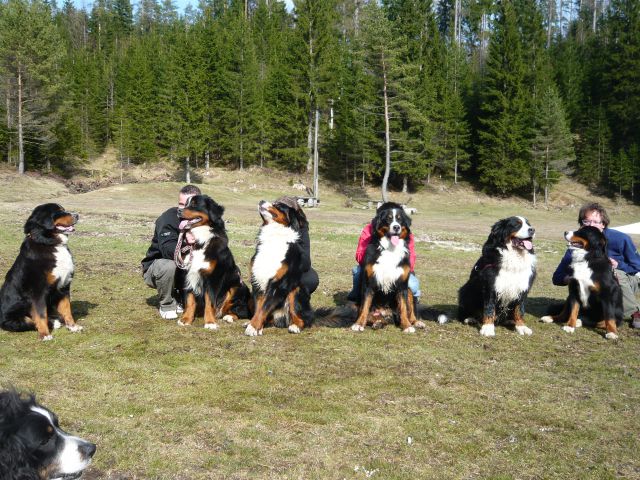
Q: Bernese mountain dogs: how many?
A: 7